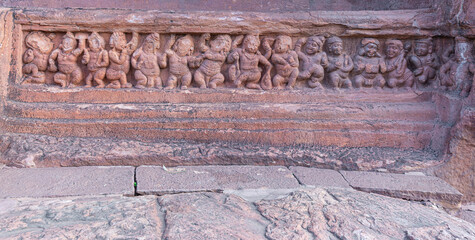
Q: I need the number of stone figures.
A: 15